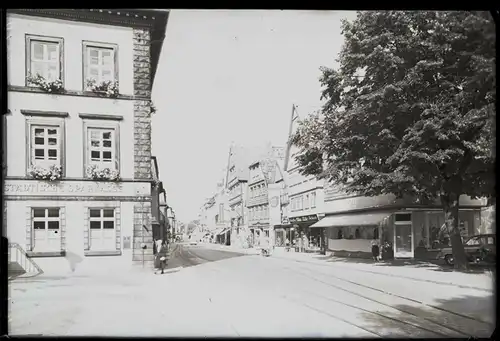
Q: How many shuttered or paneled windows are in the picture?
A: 6